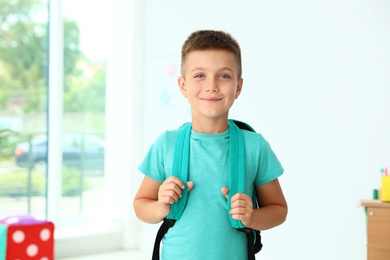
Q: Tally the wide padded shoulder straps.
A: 2